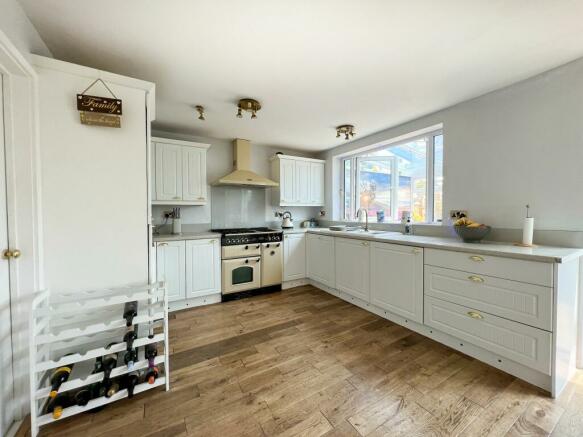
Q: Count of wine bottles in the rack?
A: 11